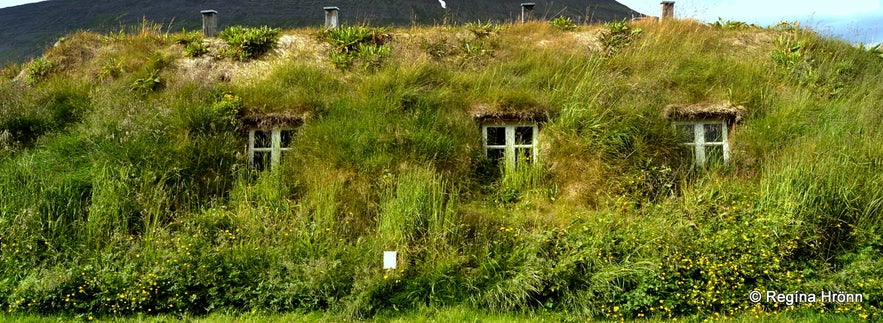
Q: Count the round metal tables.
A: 0